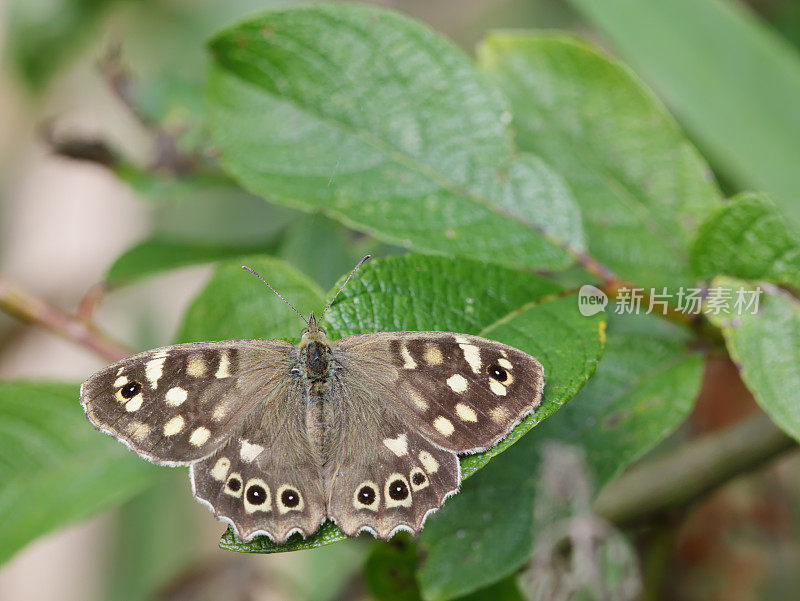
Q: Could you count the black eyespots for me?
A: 8